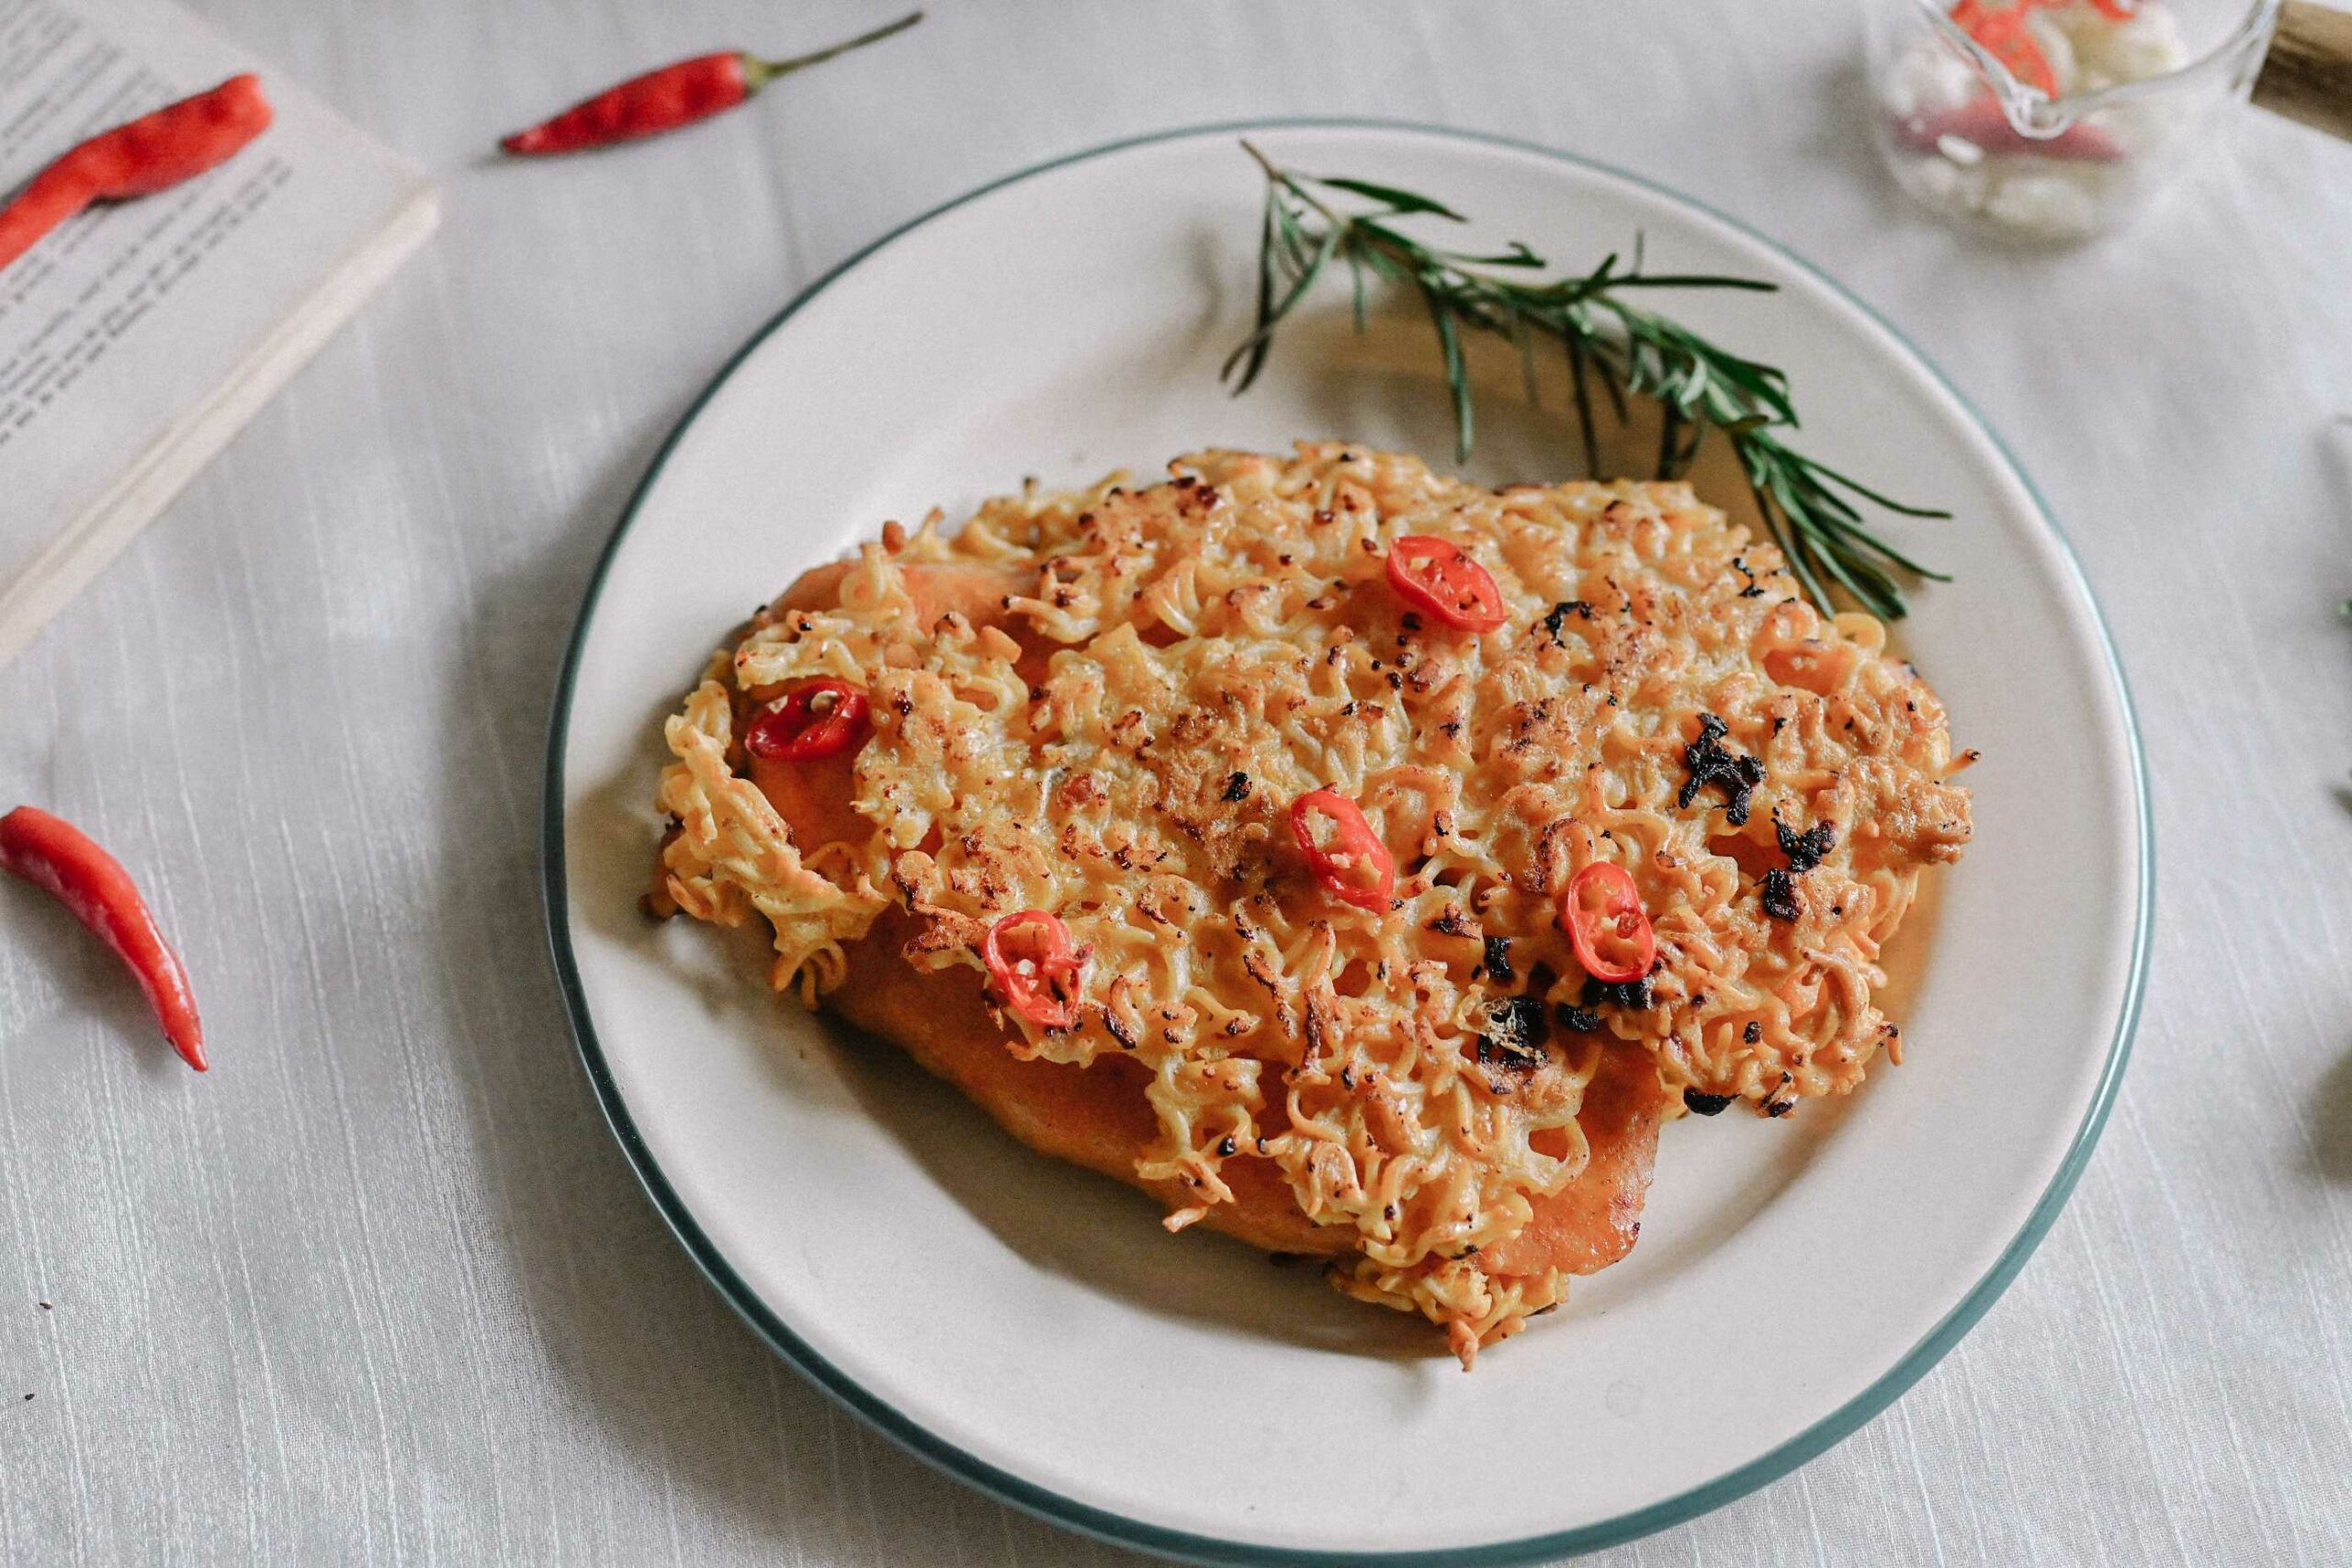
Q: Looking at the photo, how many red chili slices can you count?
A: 5